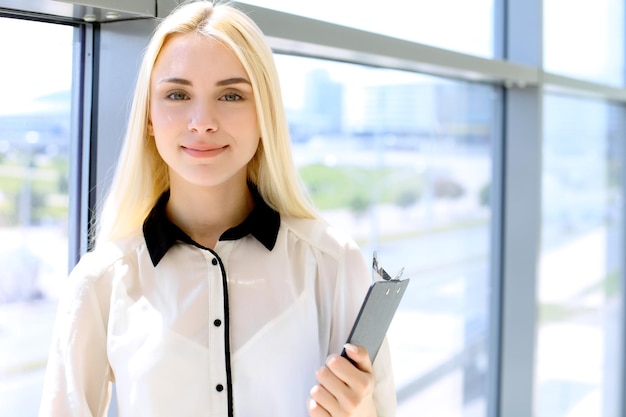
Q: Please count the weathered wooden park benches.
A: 0